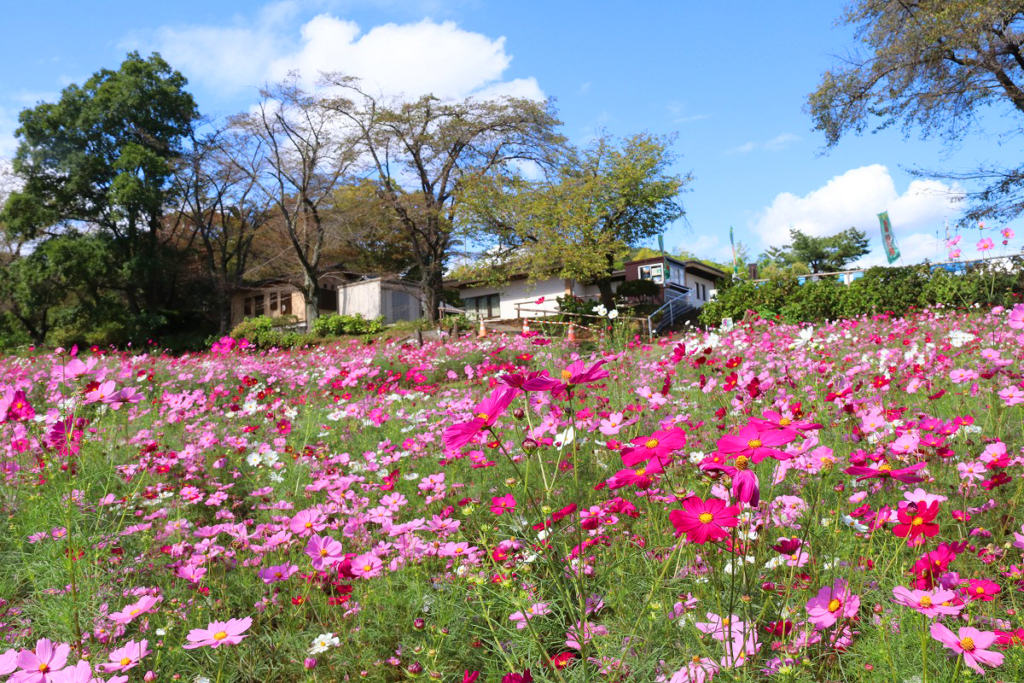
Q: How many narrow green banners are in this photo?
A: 3